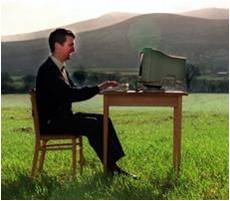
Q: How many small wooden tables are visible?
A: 1